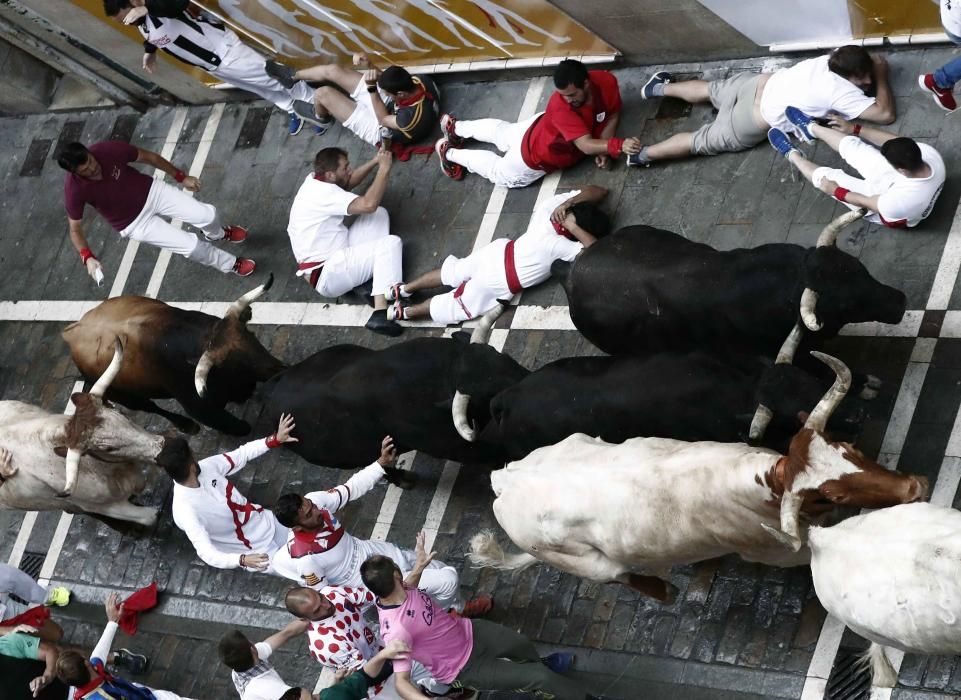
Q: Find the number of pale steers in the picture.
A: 3